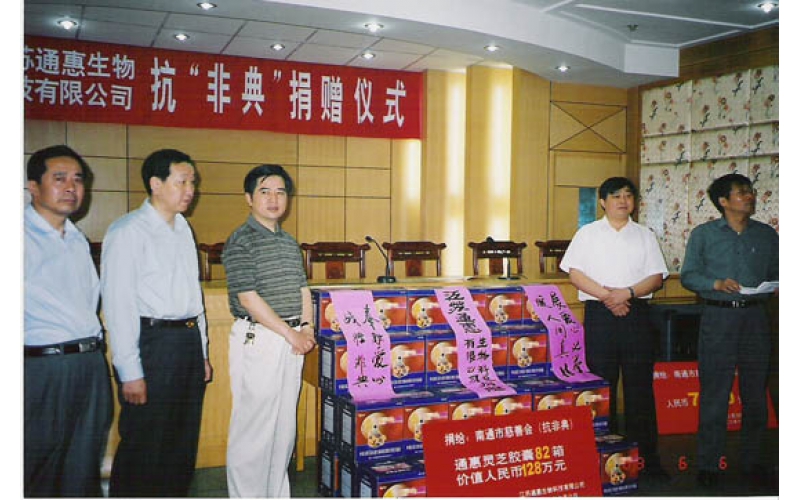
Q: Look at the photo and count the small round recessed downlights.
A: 9